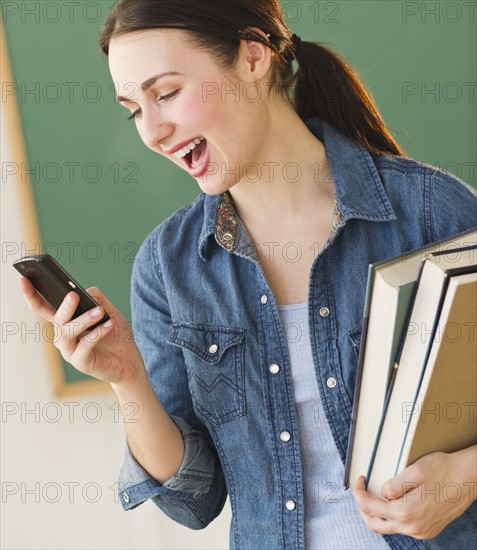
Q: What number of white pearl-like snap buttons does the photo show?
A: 5